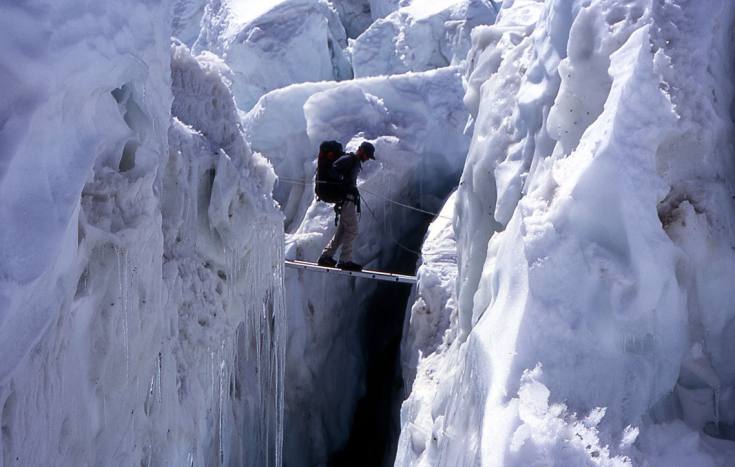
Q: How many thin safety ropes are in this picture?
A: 2